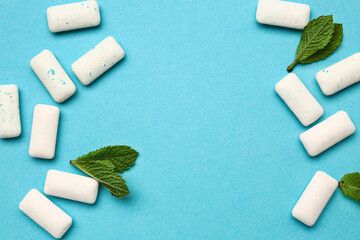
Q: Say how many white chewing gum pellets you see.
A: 12